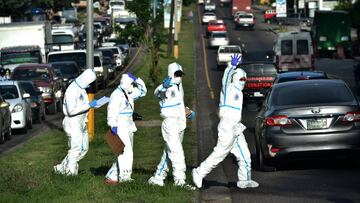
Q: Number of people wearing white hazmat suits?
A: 4